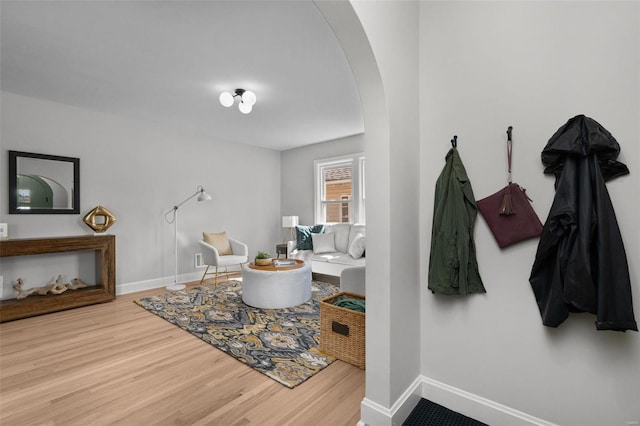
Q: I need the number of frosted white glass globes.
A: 3